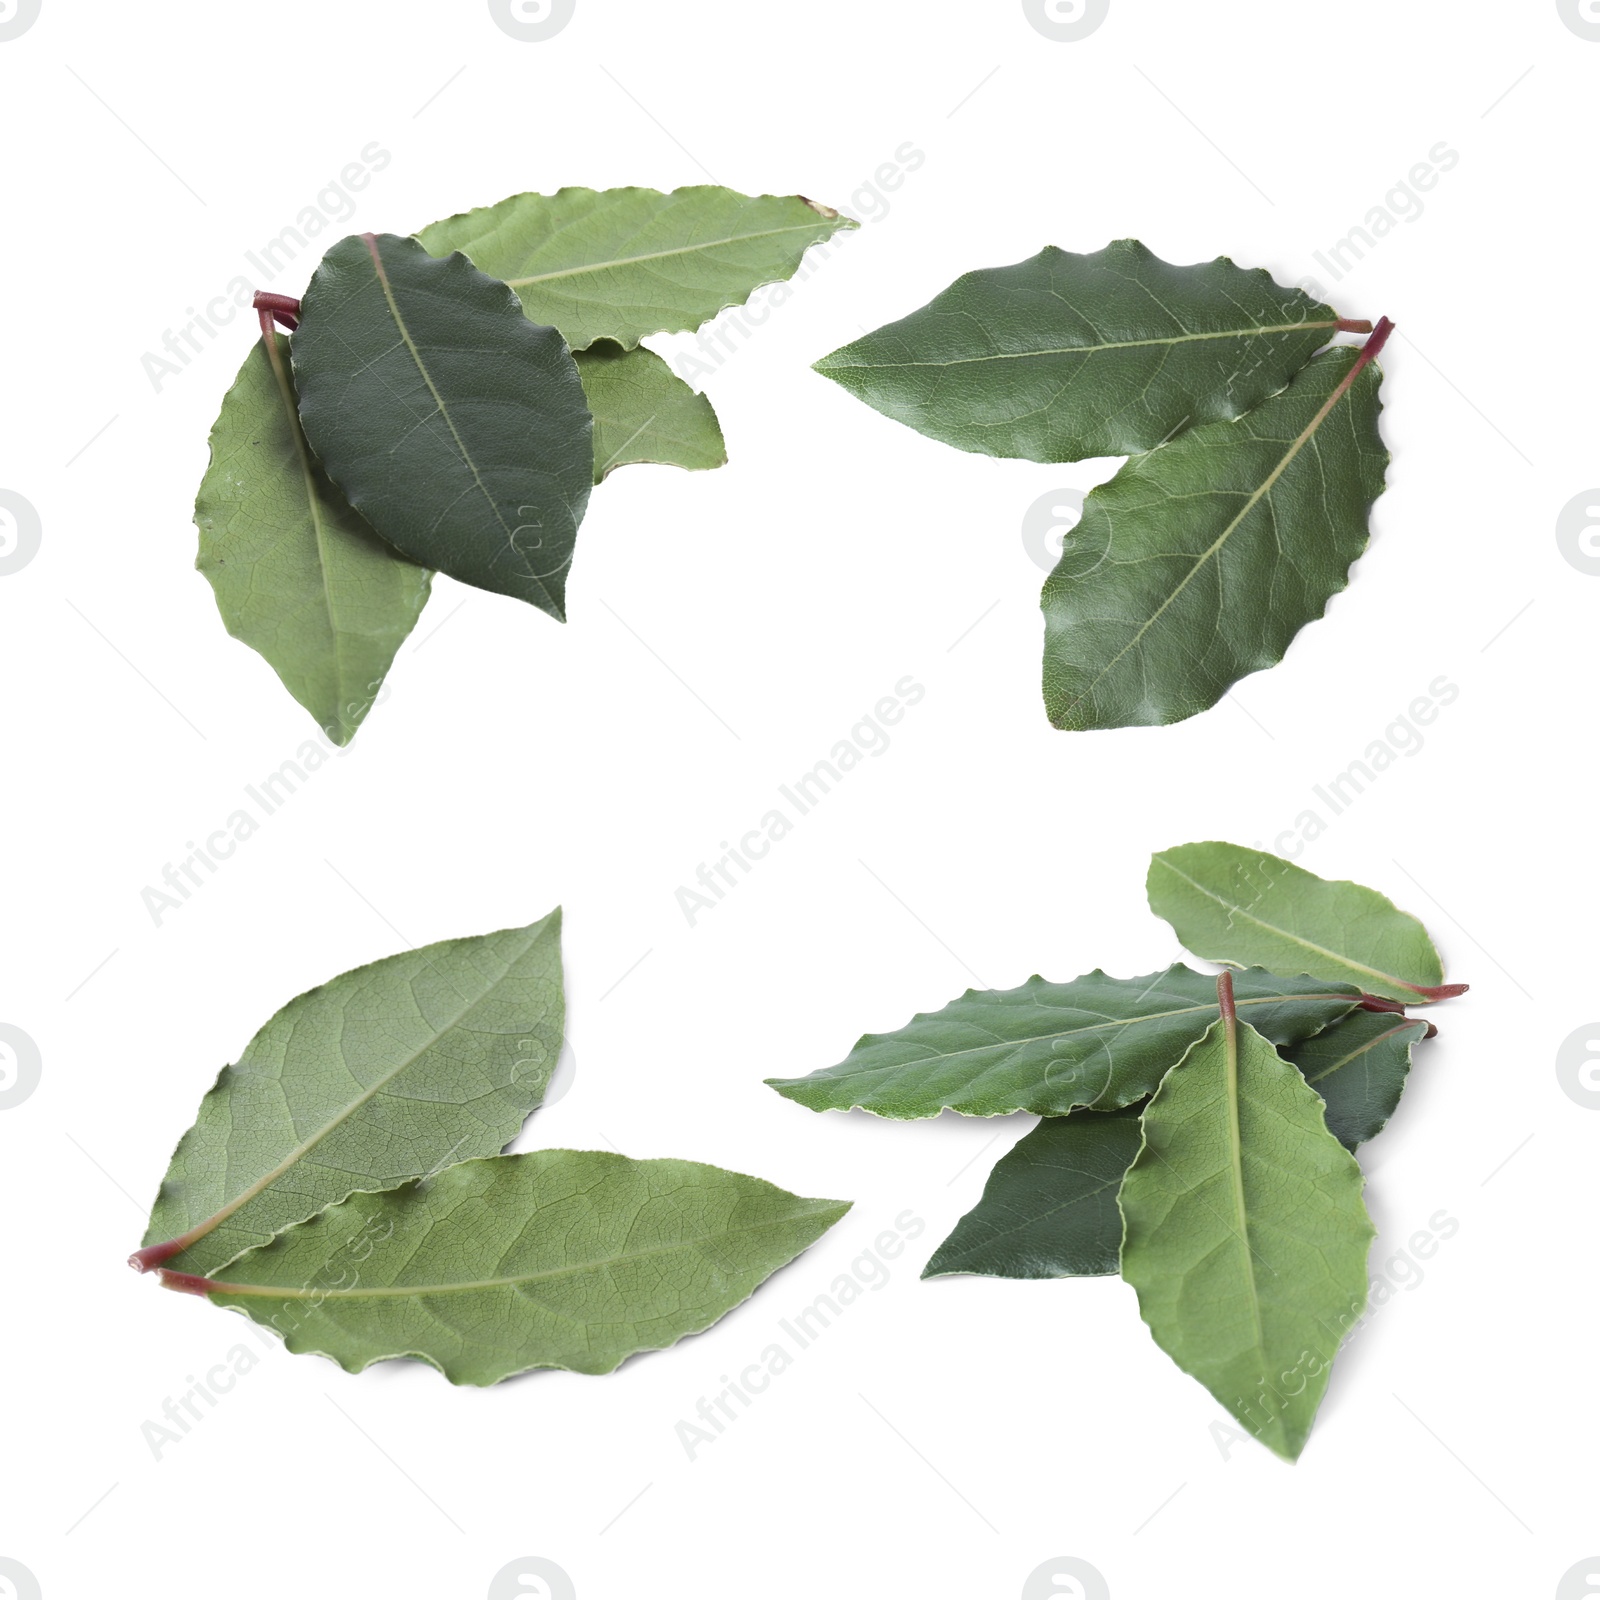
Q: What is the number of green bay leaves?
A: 12